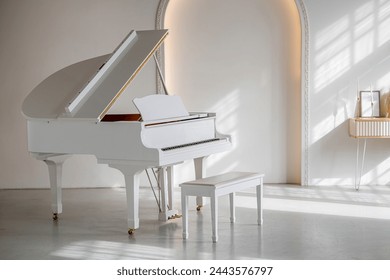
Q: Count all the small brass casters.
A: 3